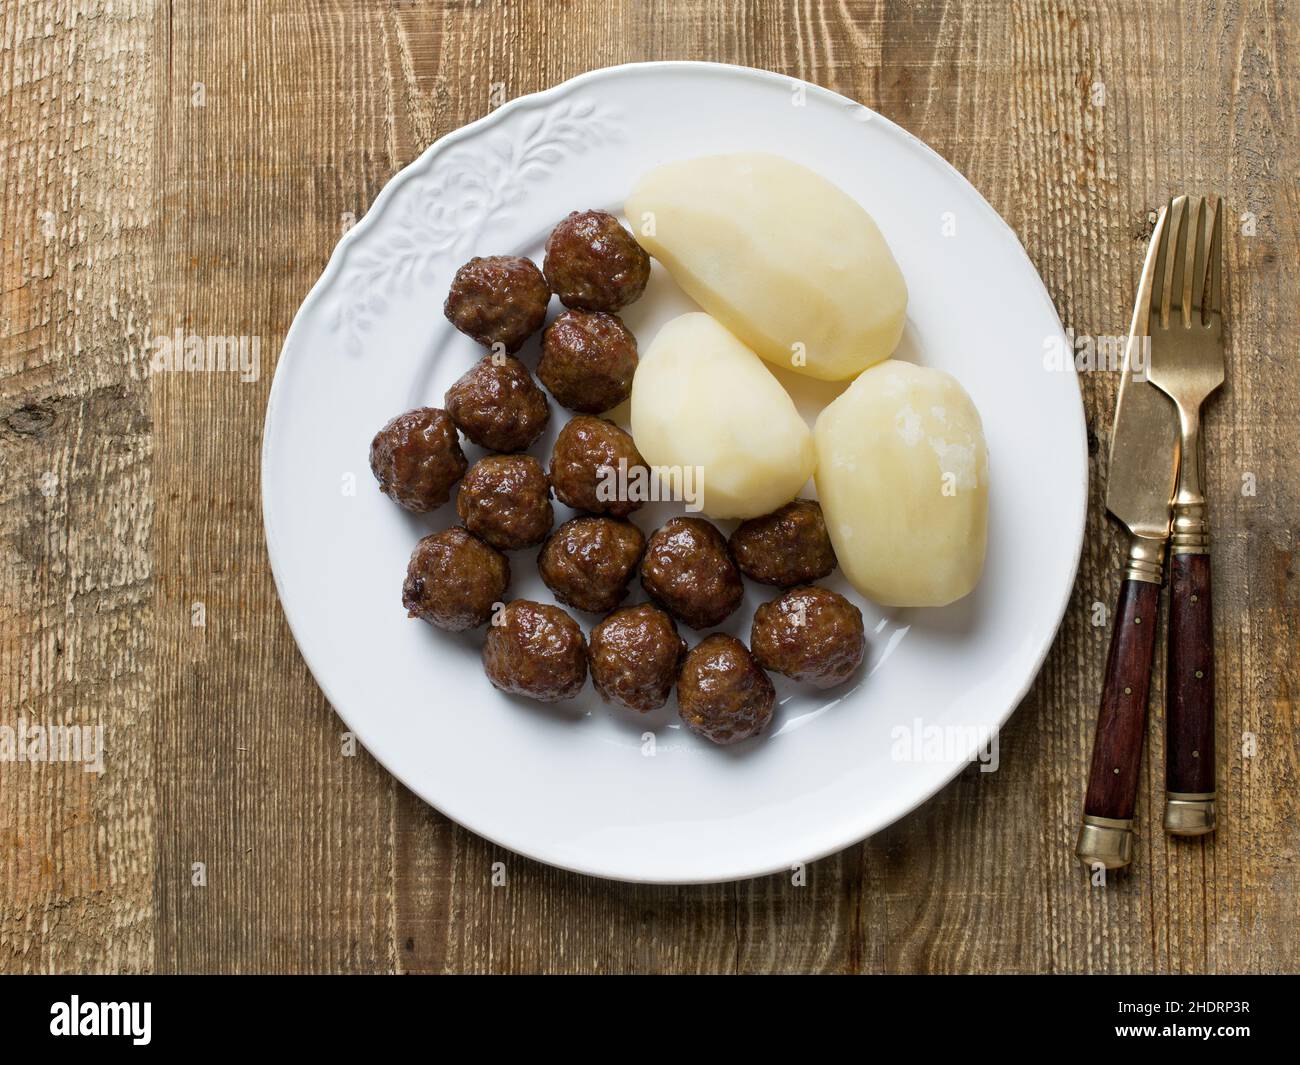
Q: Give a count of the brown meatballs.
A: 15